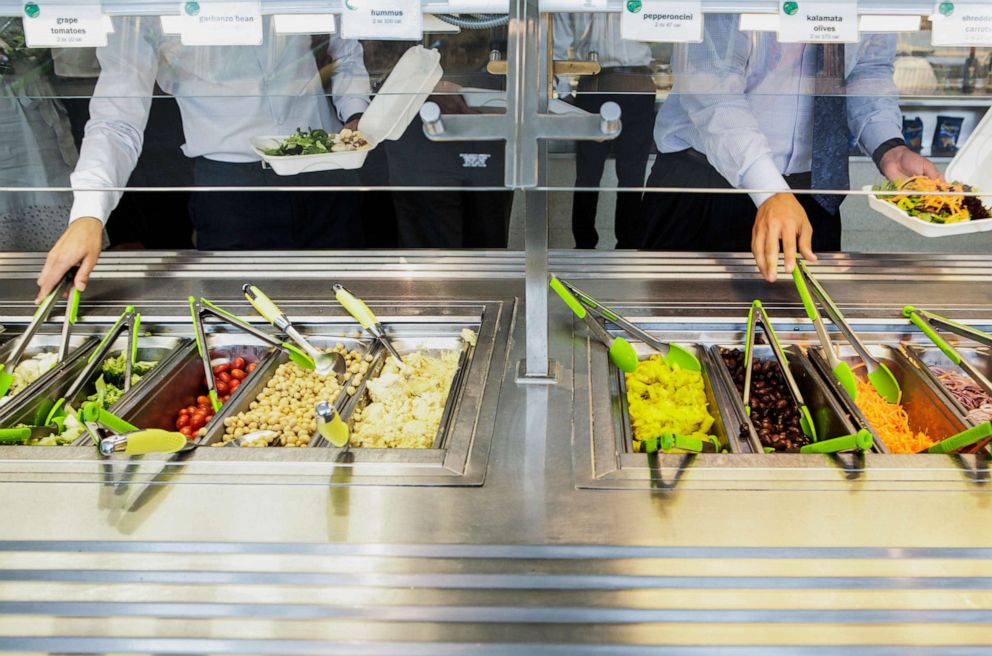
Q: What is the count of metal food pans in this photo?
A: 9